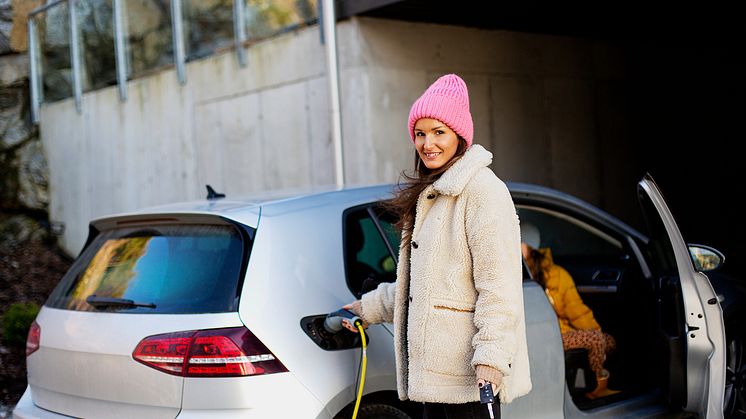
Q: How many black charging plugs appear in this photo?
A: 1